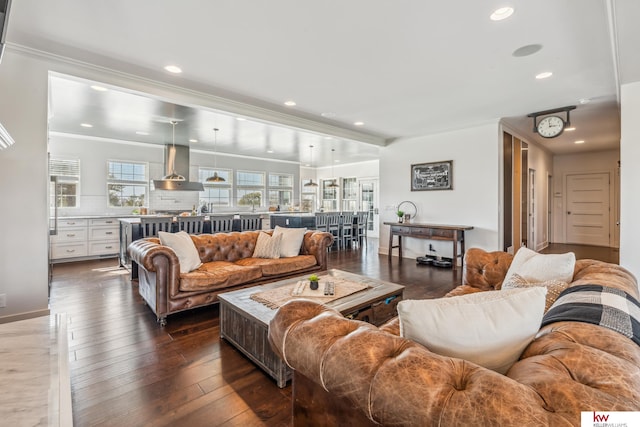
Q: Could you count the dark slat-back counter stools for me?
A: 8